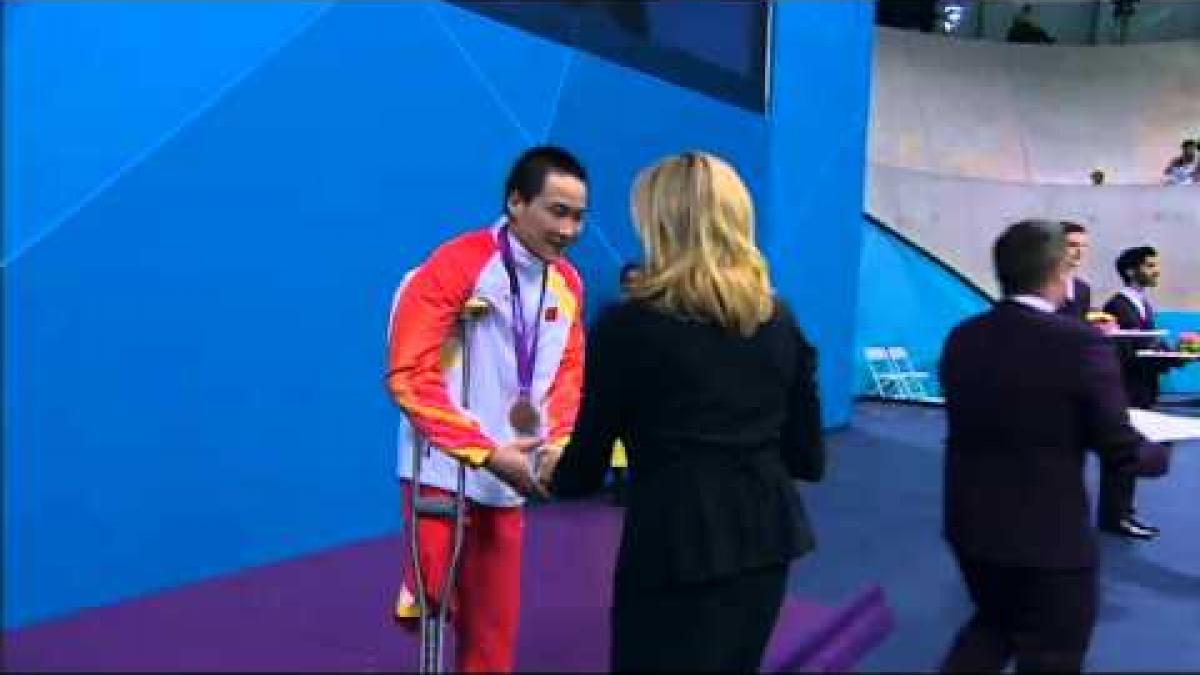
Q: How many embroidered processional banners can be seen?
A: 0